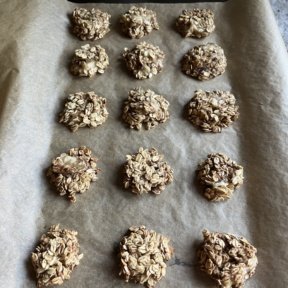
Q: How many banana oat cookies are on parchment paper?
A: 15